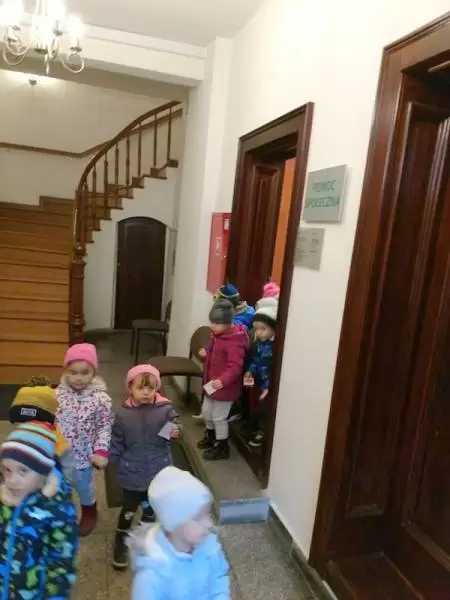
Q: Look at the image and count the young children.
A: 9